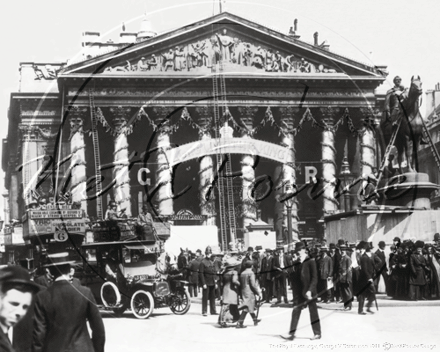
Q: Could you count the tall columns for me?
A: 8